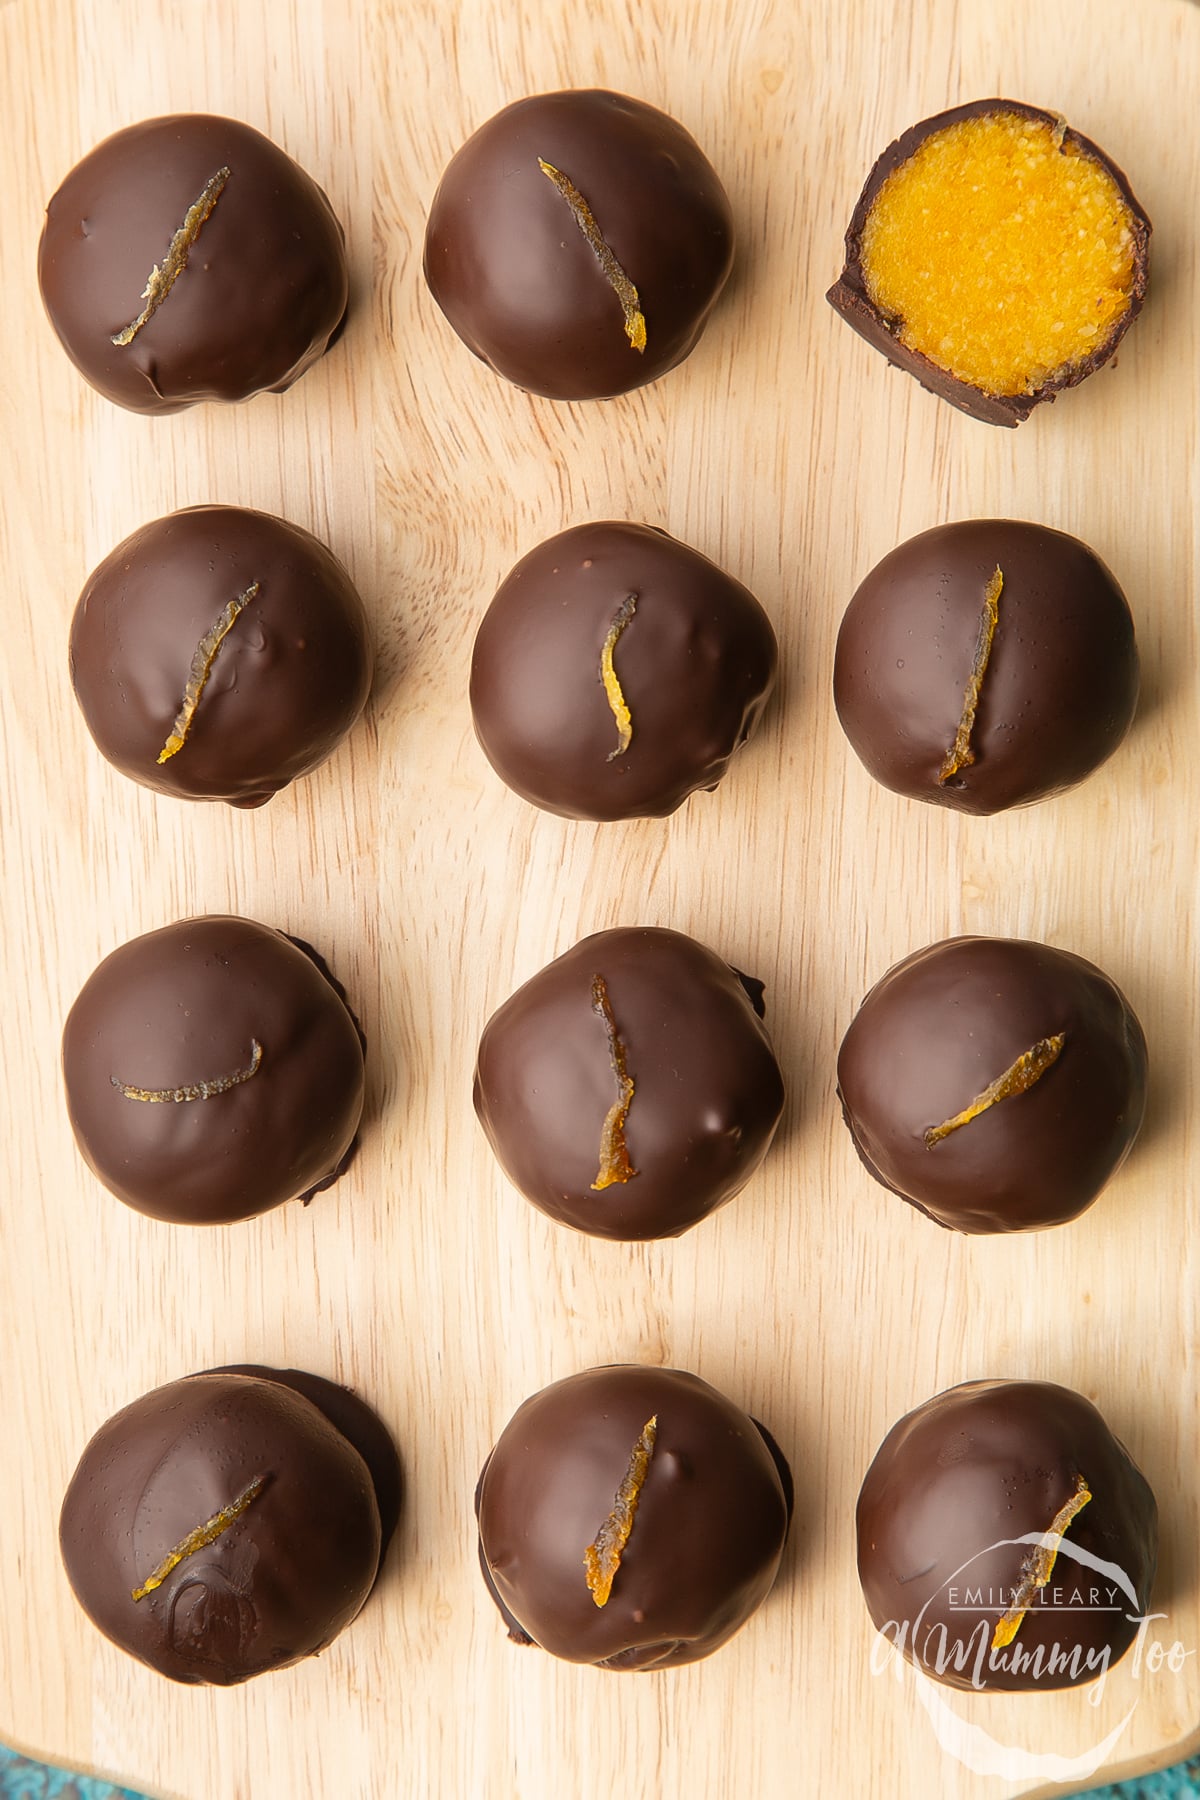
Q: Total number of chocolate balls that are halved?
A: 1